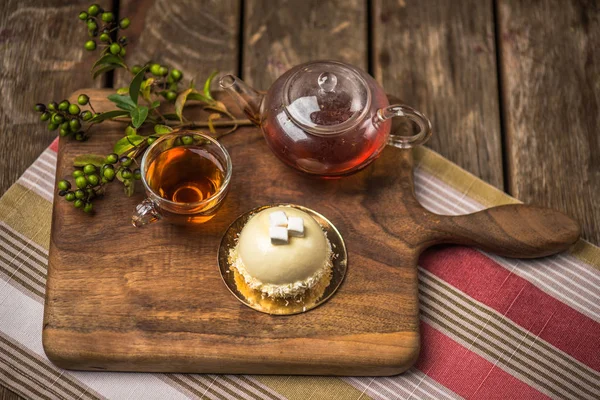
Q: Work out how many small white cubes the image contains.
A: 3